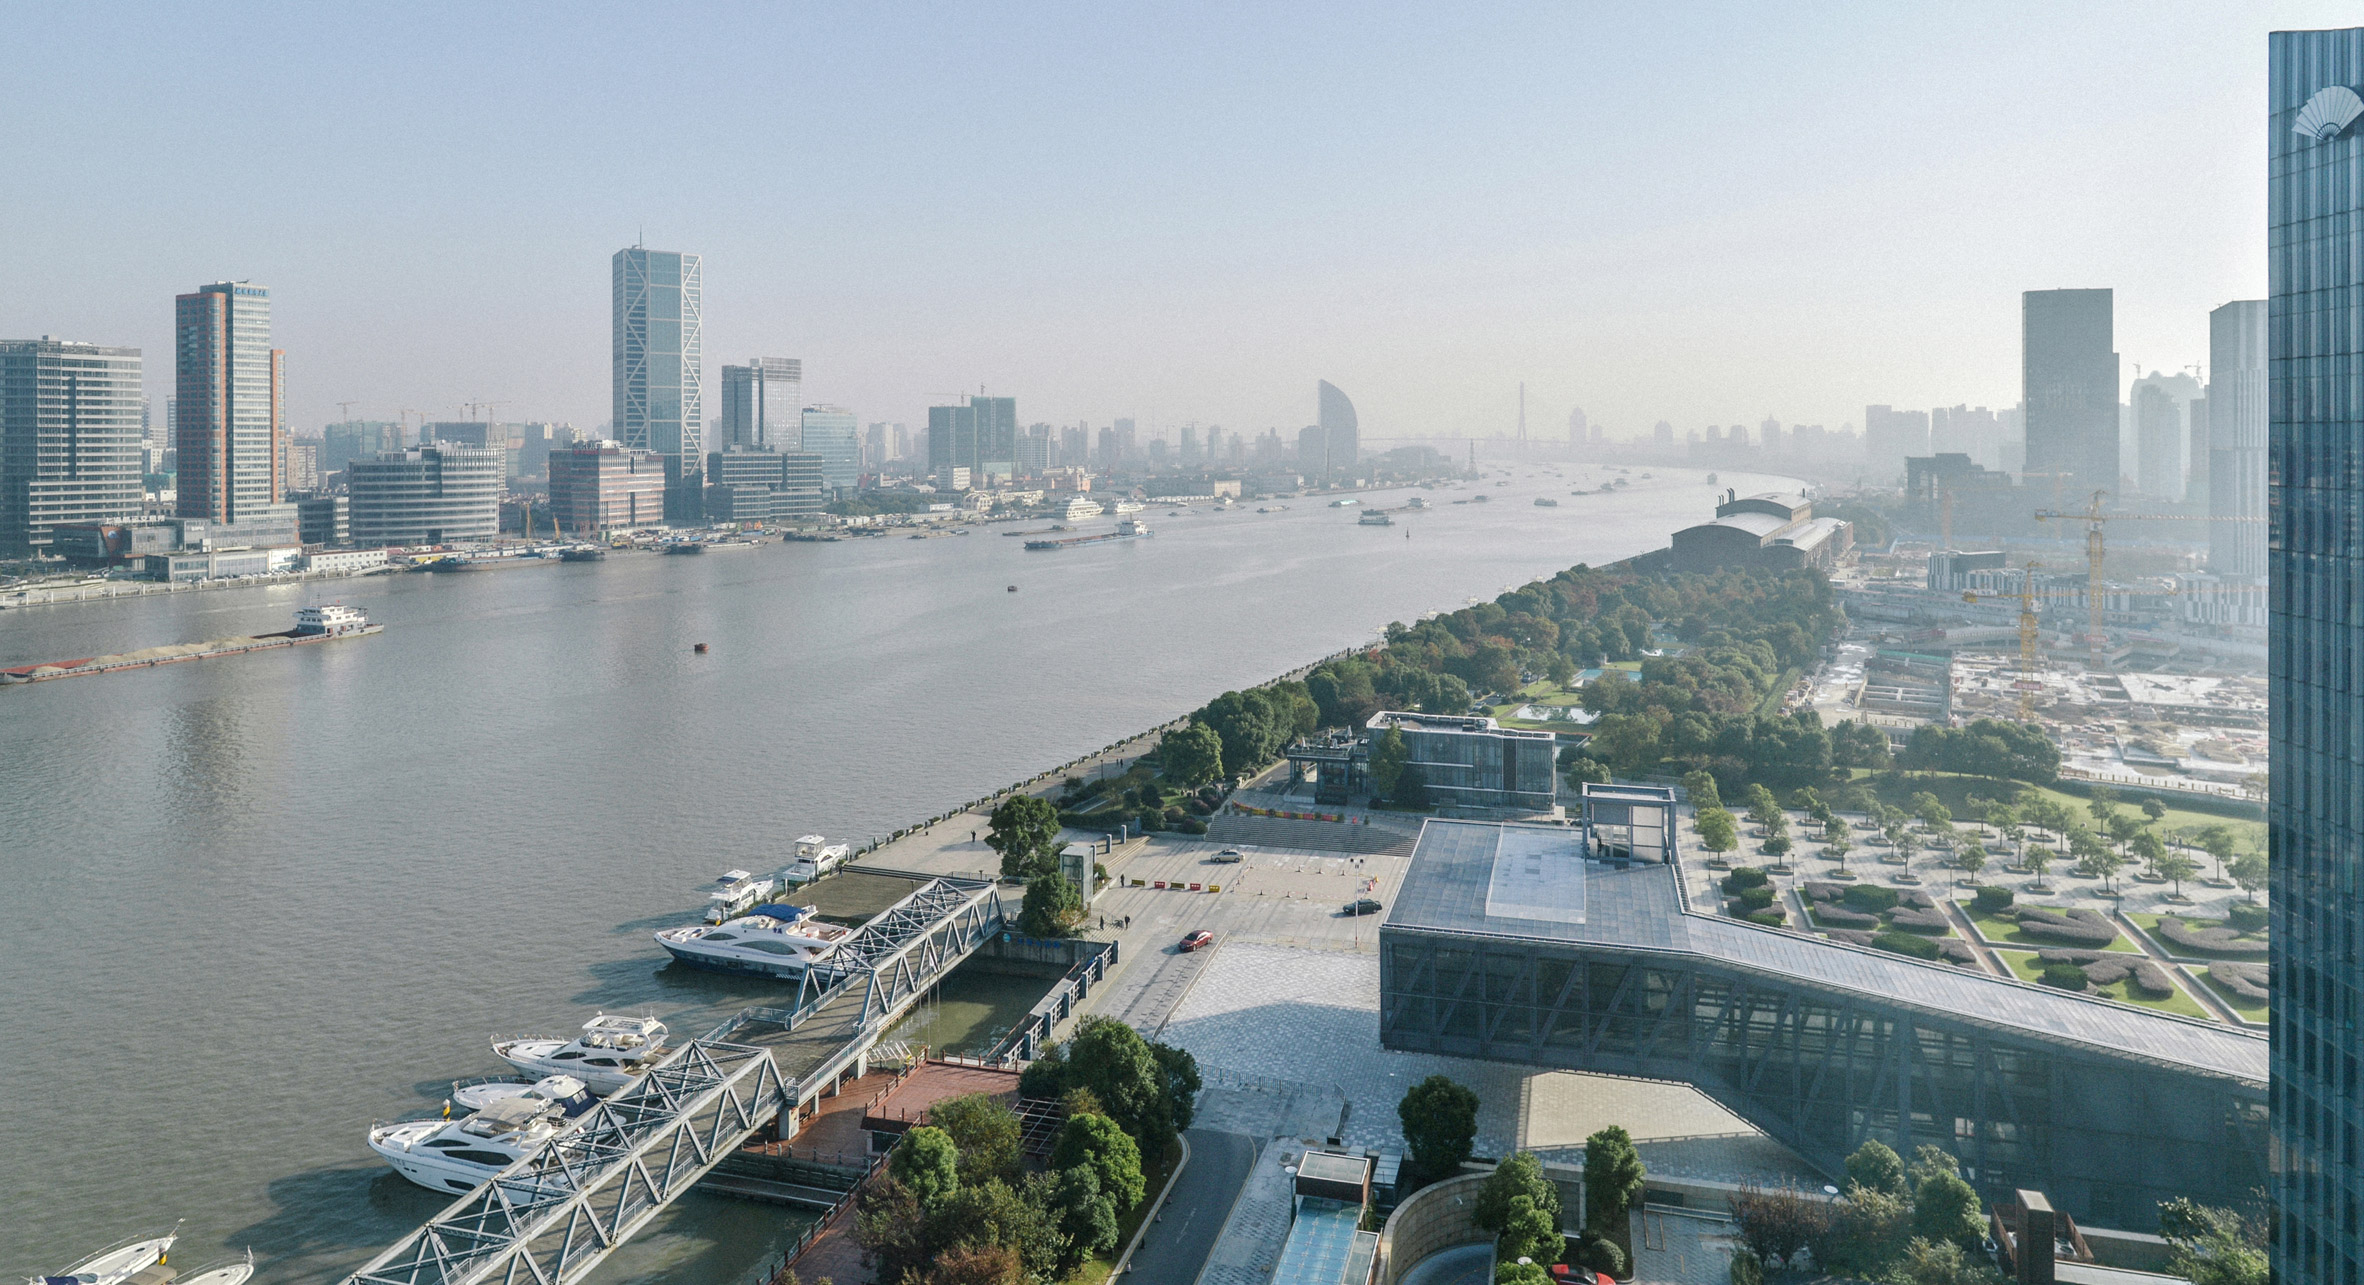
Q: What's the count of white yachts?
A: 8